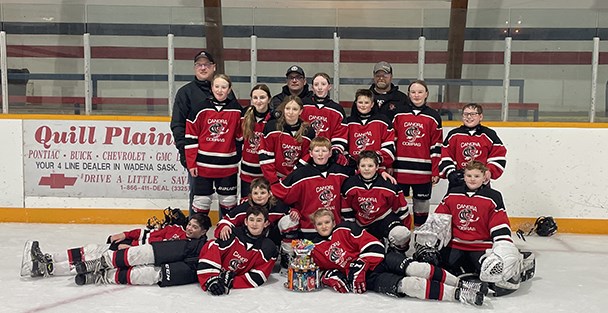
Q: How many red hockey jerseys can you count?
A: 14